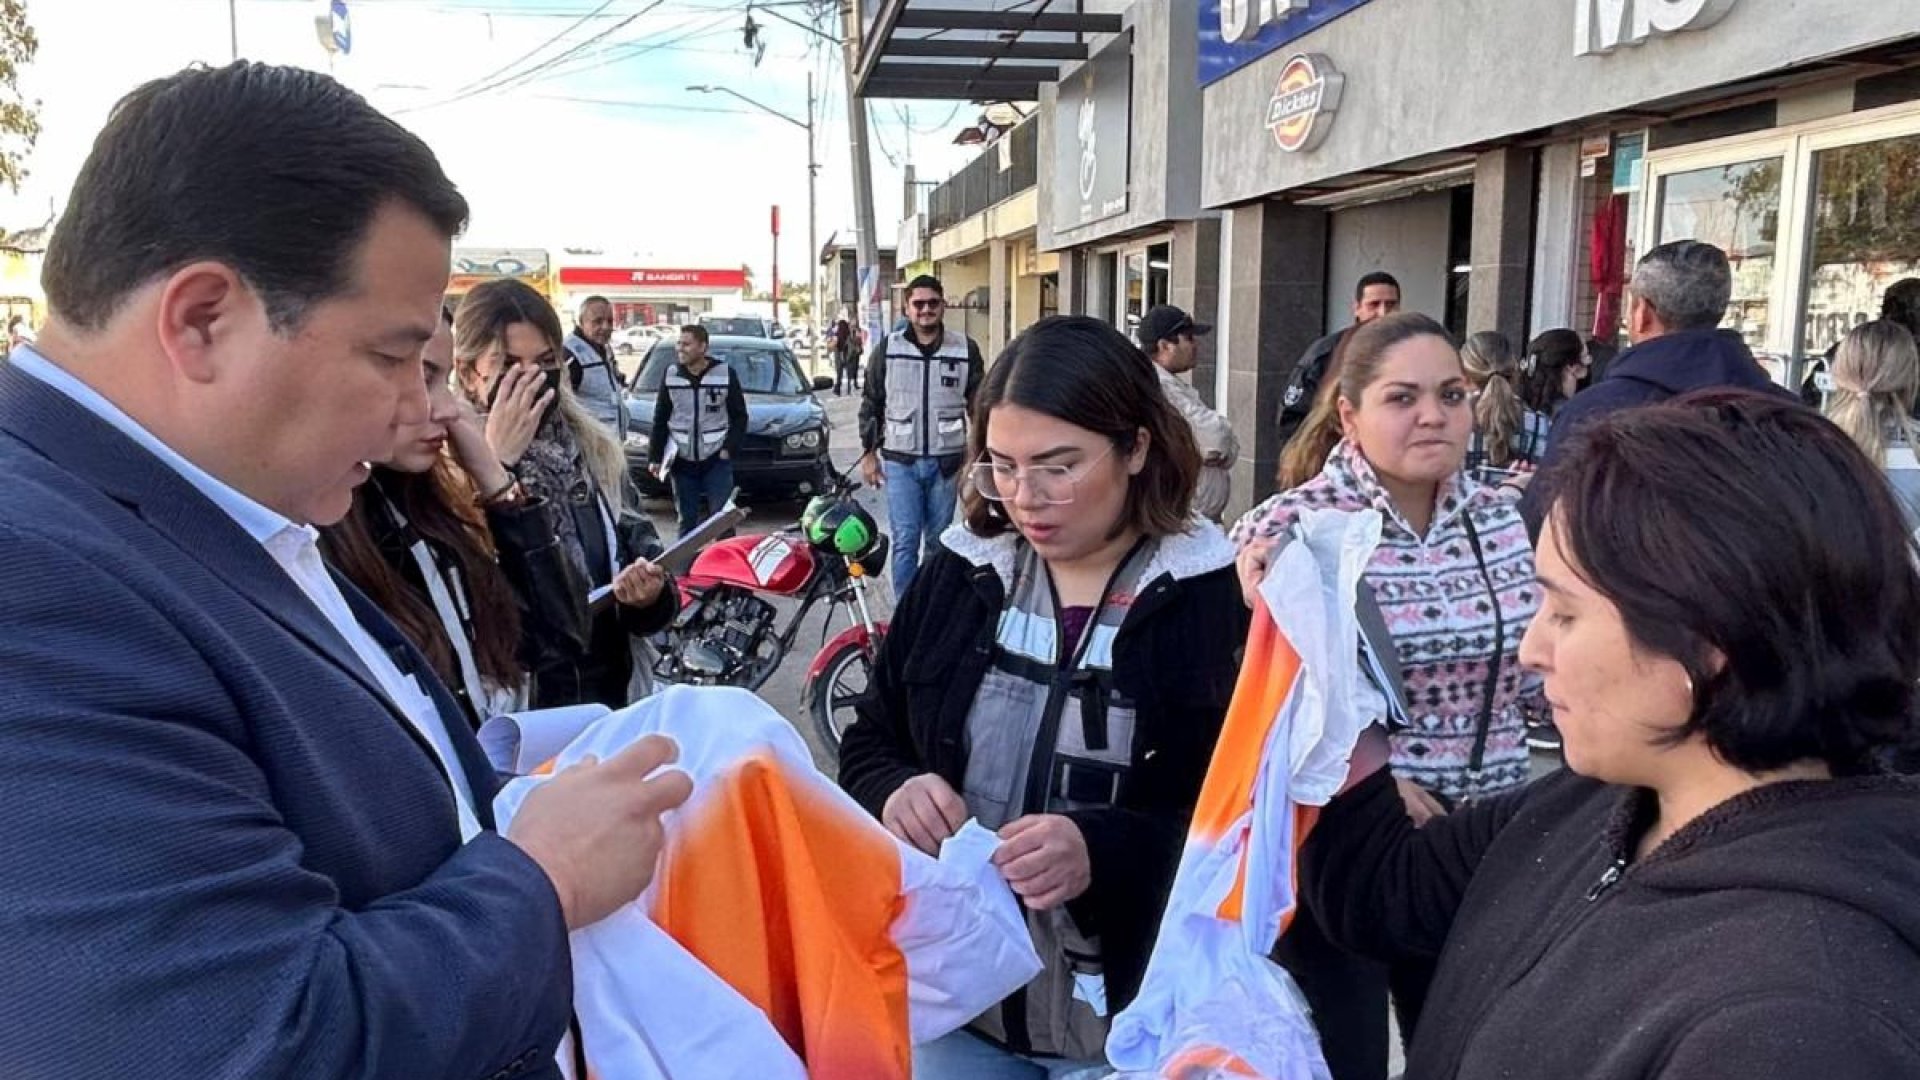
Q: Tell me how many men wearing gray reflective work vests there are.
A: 3